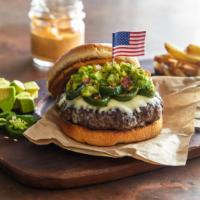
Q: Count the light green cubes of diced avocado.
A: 5